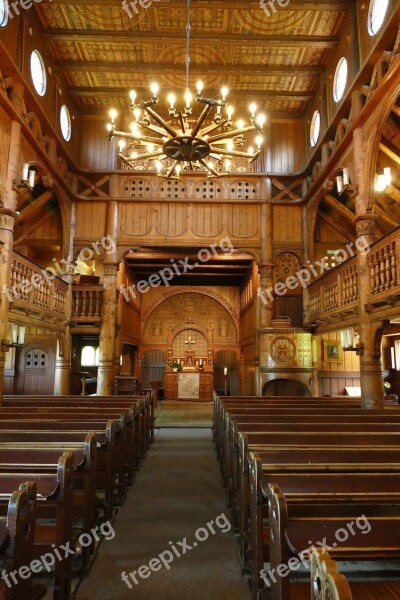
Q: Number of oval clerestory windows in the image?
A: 6